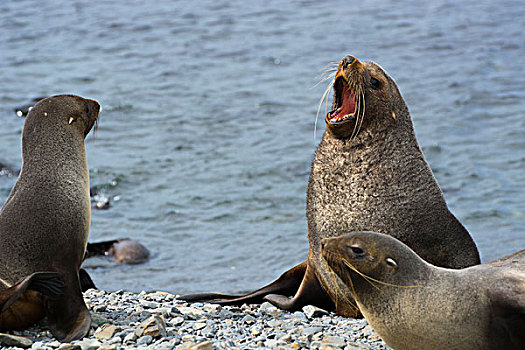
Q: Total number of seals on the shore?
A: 3